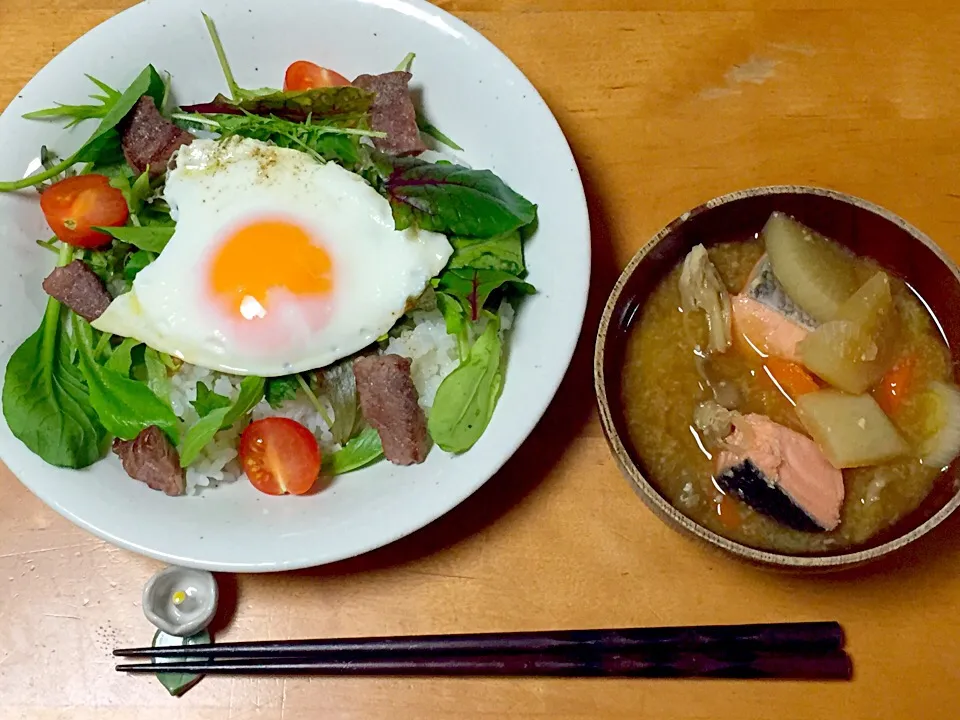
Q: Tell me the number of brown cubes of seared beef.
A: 5